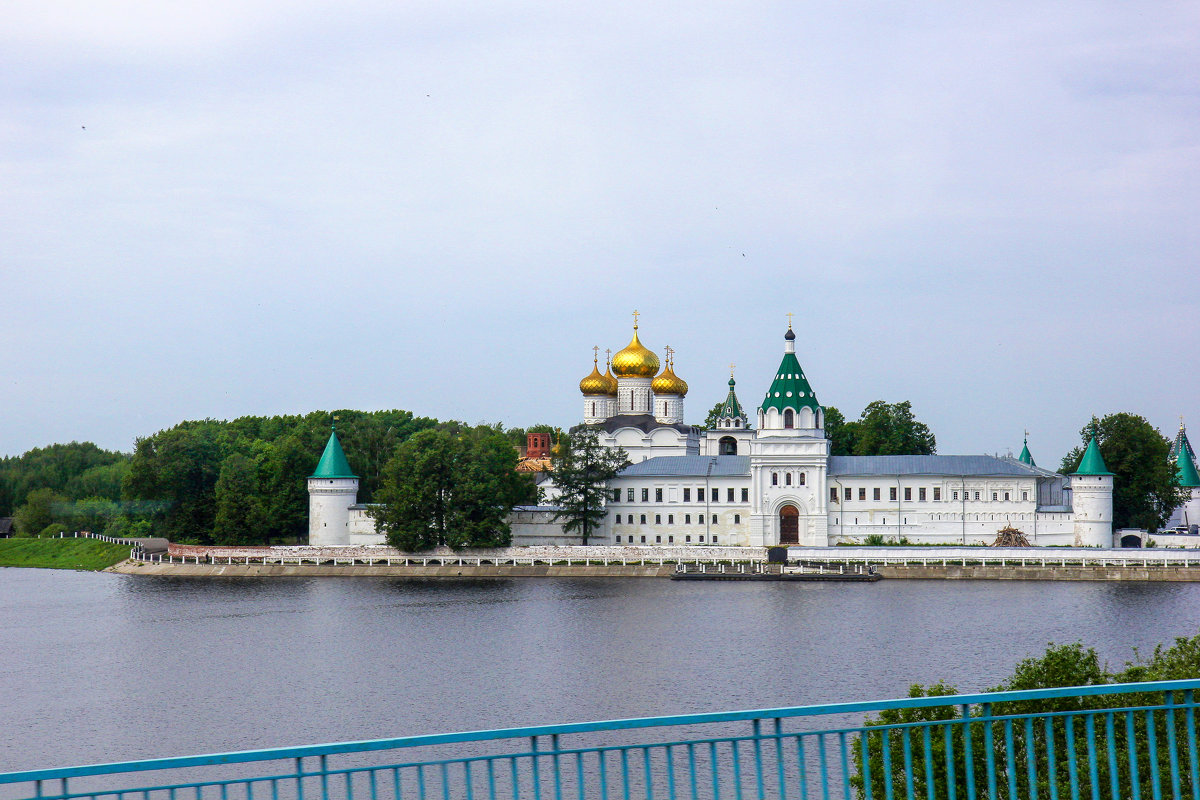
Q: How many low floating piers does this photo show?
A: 1